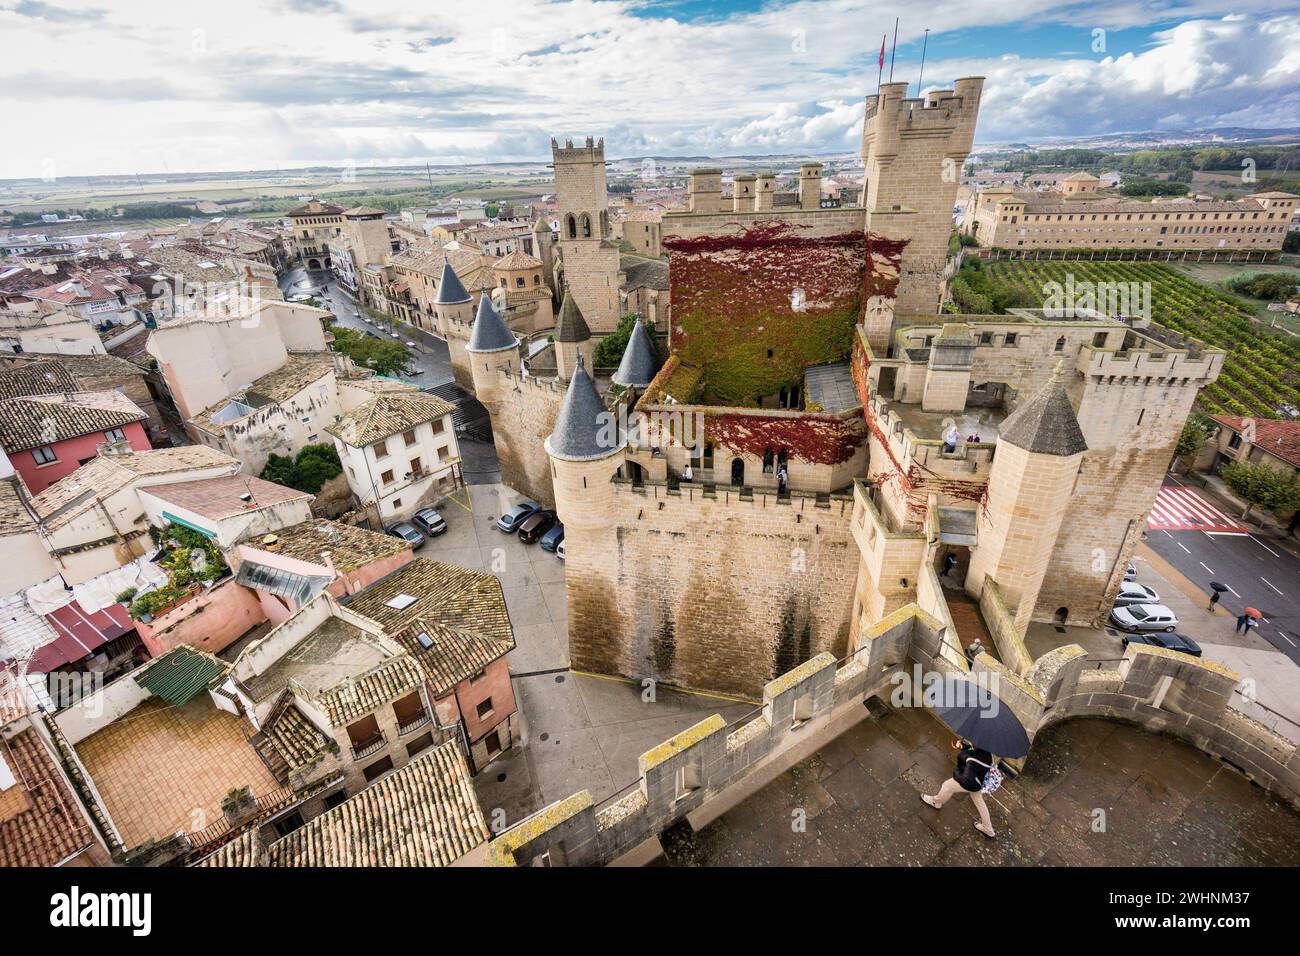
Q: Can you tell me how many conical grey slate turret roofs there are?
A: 4